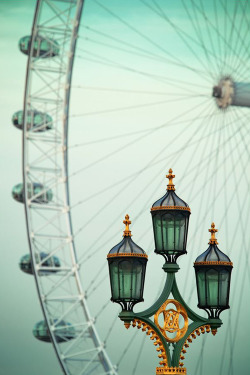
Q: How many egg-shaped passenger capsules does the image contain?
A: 5